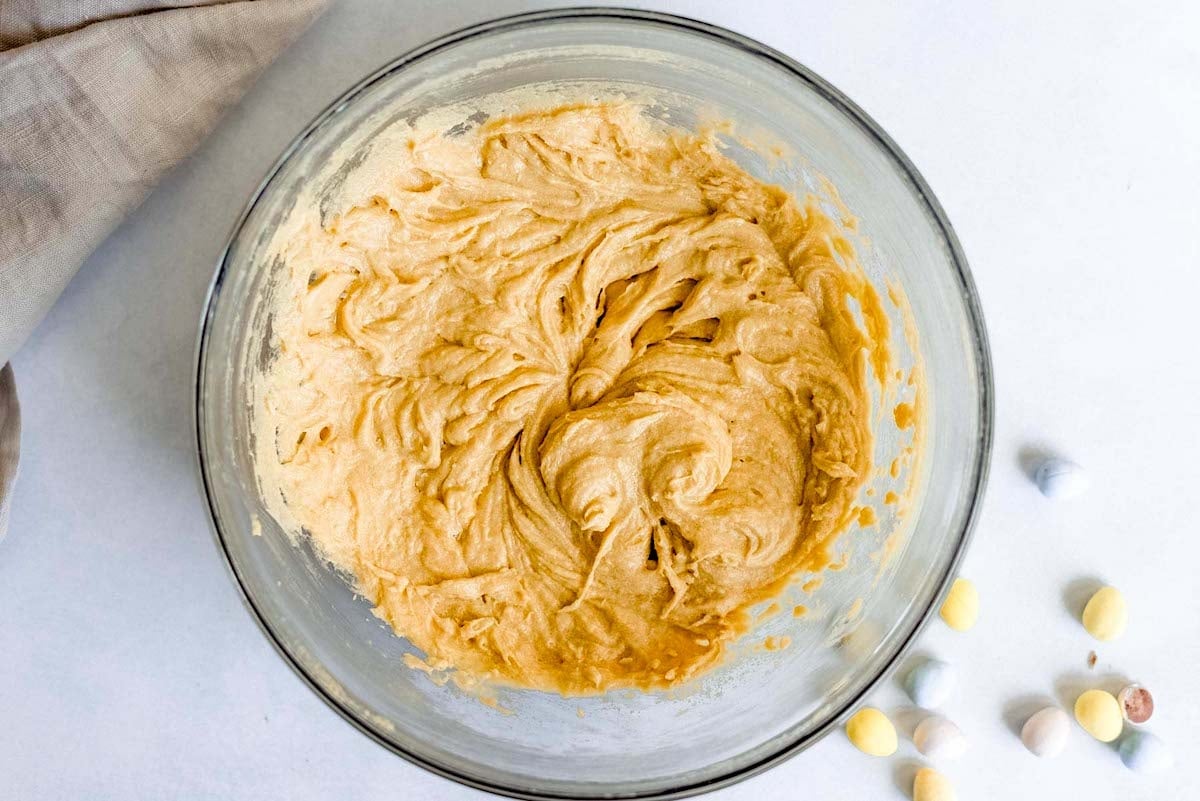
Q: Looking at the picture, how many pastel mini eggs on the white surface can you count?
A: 11